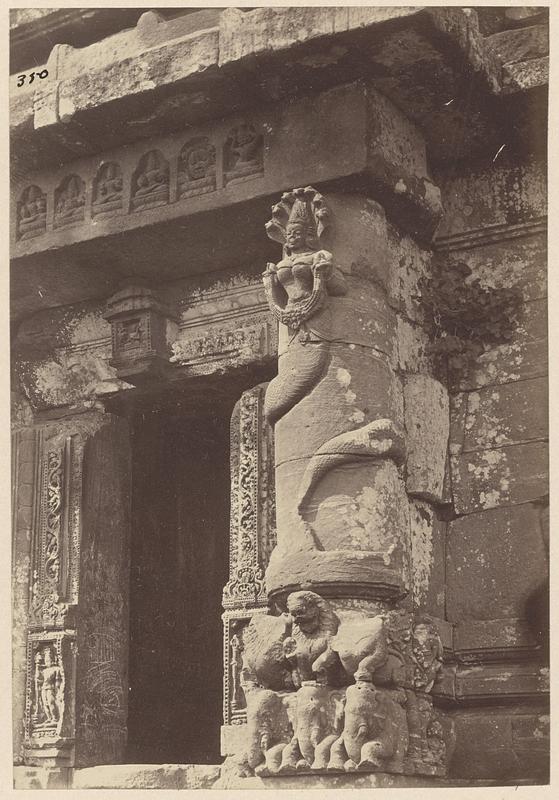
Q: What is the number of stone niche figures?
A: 6